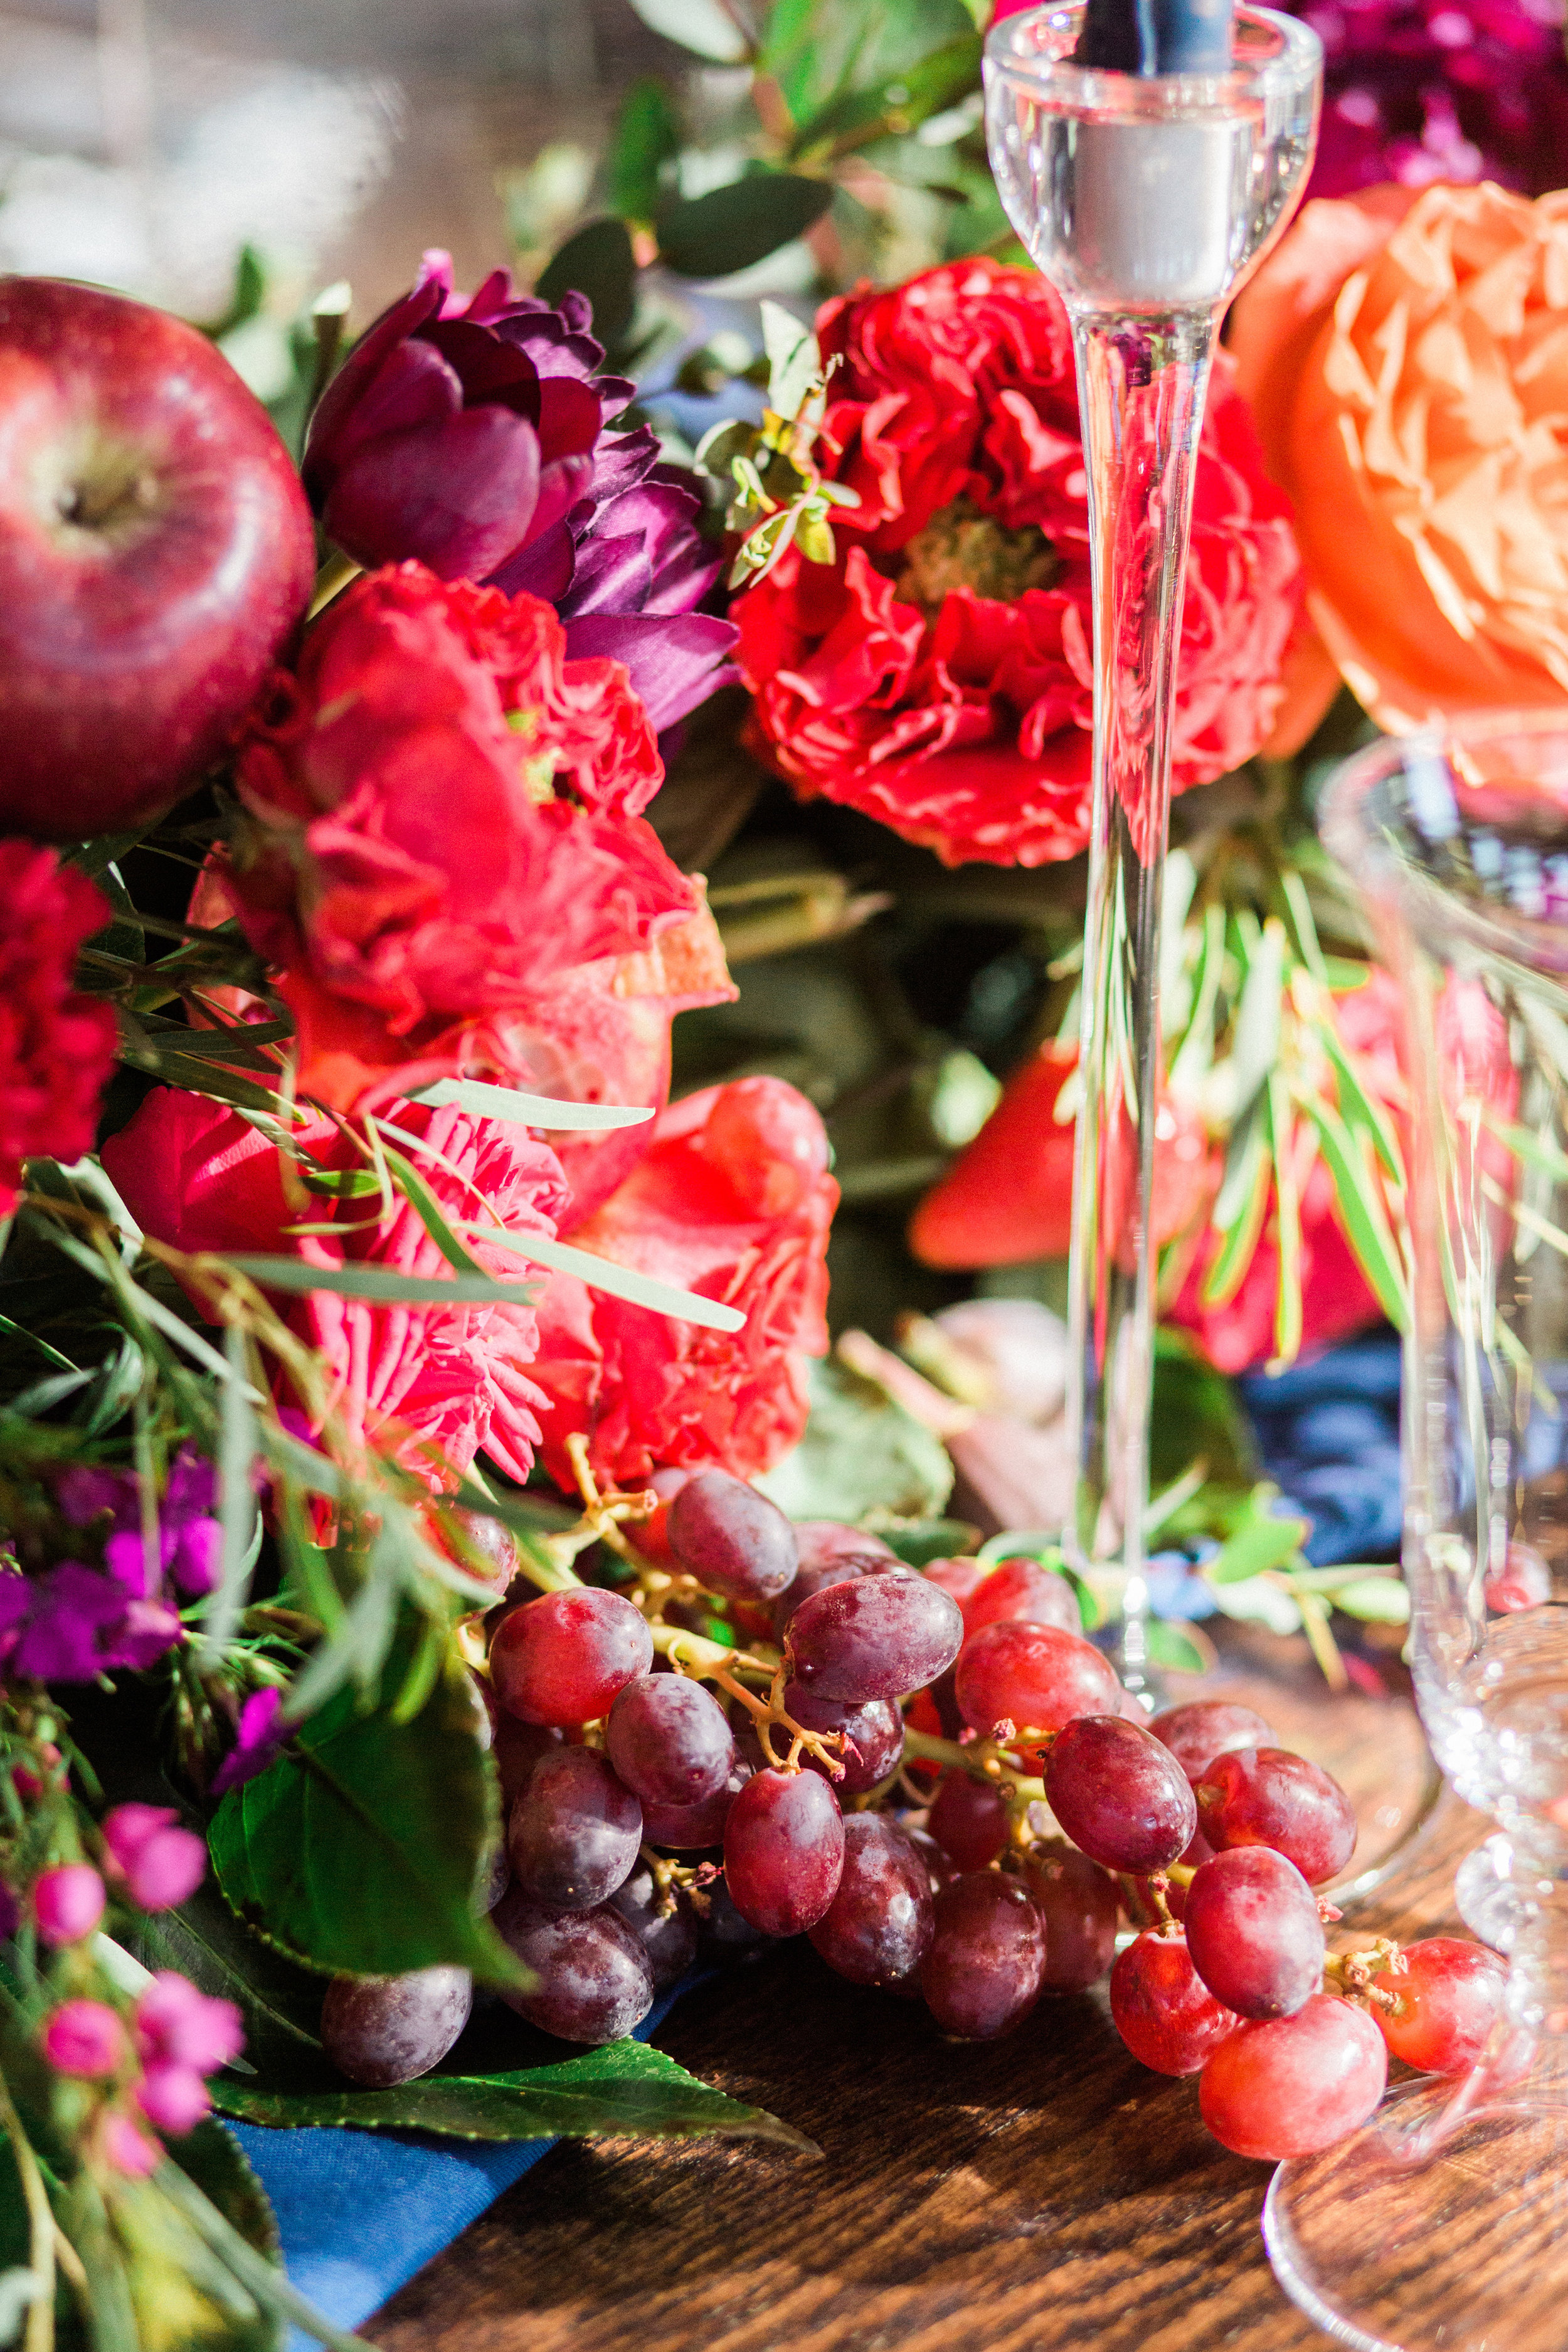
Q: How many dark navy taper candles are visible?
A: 1